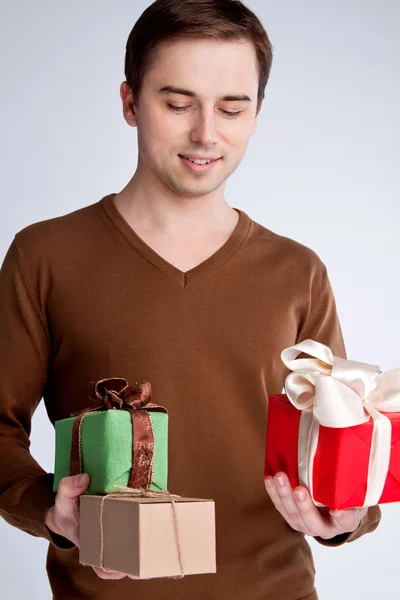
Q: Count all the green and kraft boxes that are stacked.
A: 2